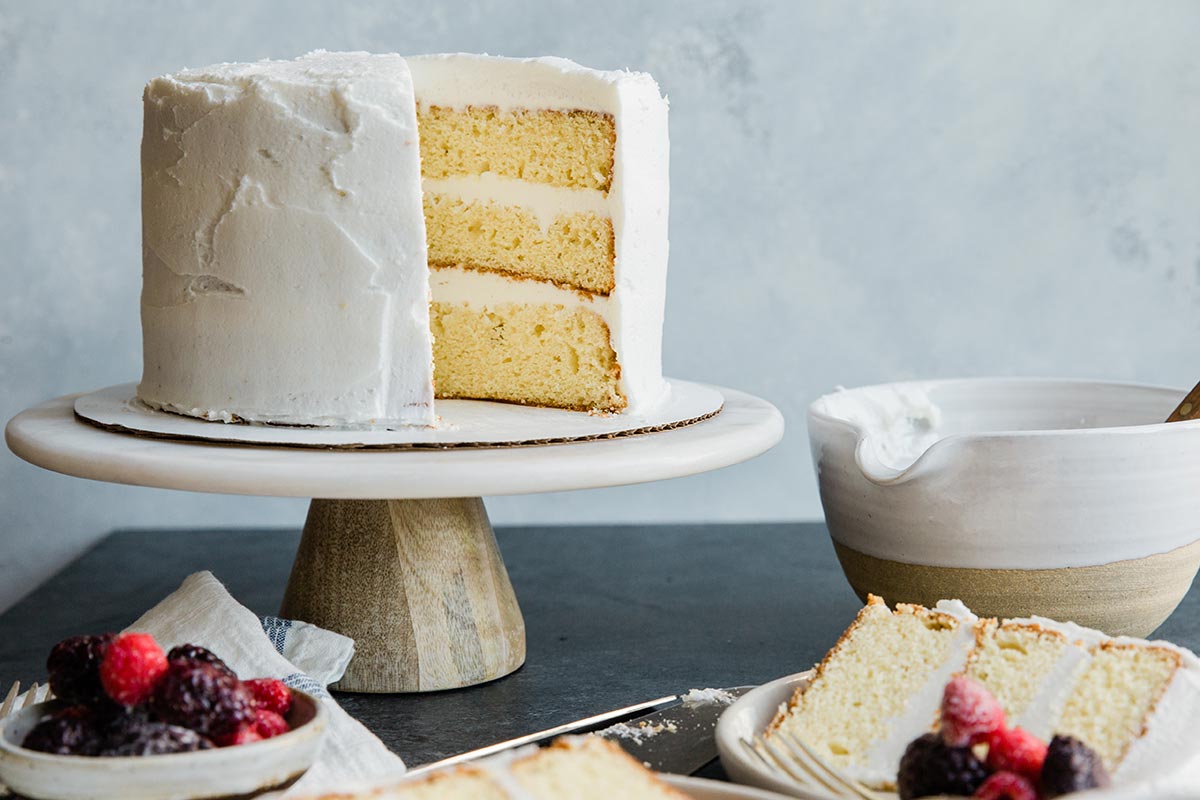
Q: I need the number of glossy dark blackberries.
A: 7